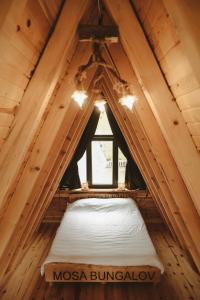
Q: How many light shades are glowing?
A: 3